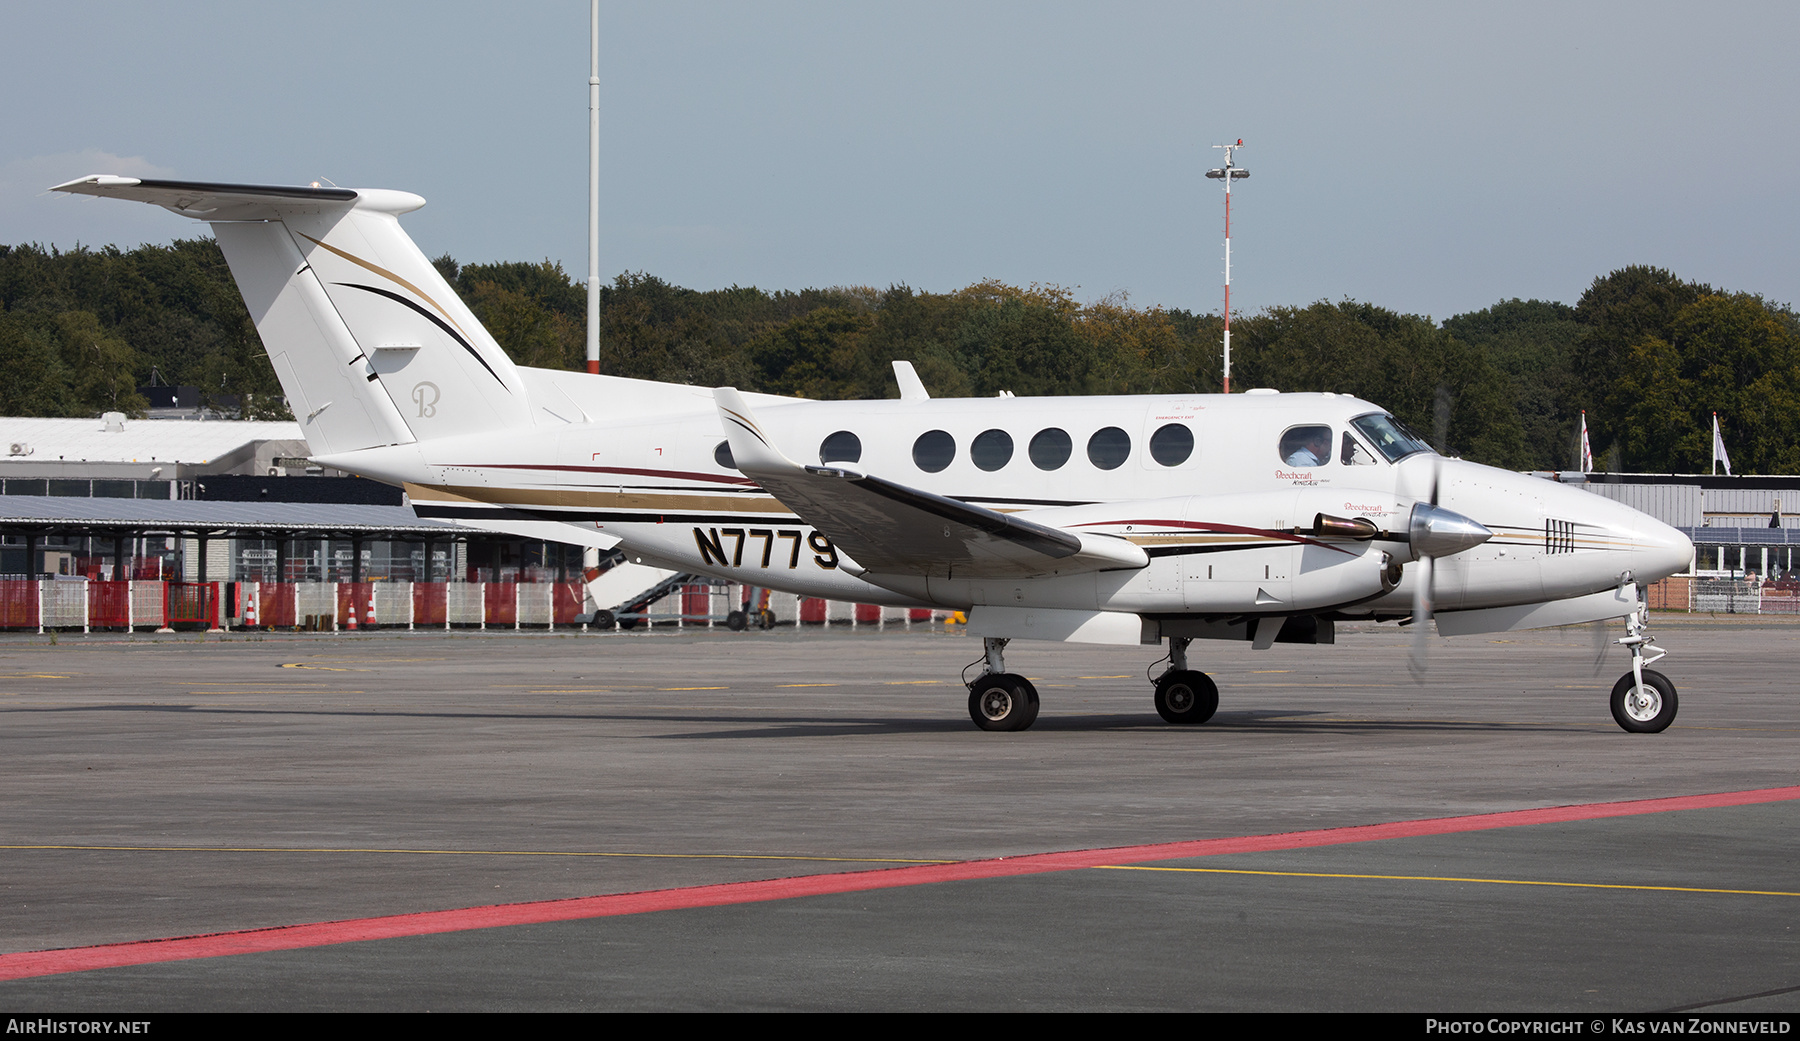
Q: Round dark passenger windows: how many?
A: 7